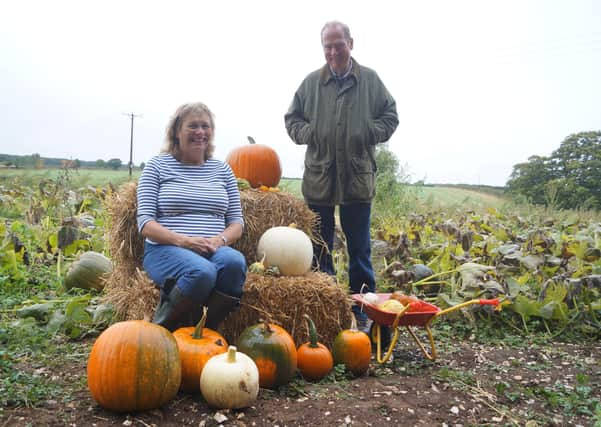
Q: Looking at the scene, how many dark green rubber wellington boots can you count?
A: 2